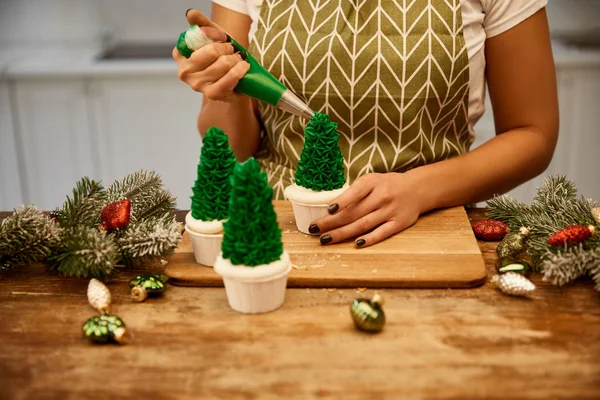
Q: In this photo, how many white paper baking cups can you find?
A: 3